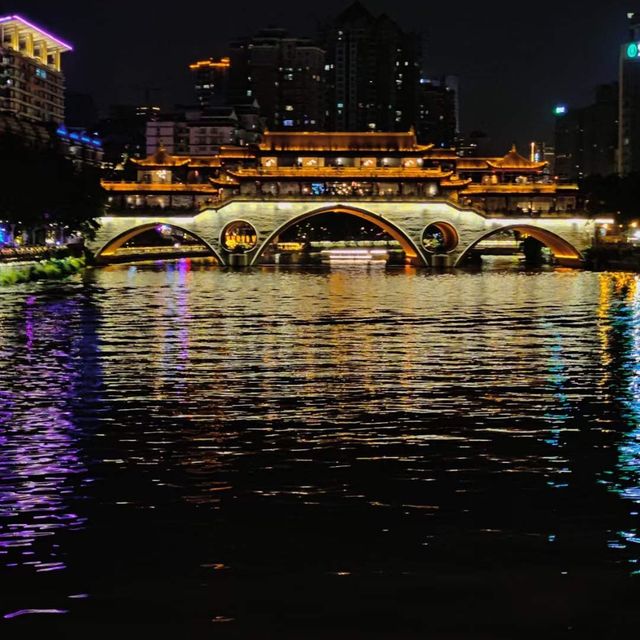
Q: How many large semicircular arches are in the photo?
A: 3